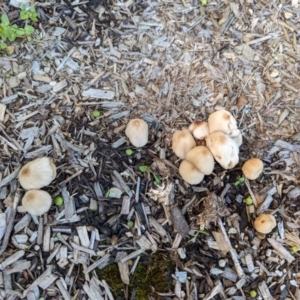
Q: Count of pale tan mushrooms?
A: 11